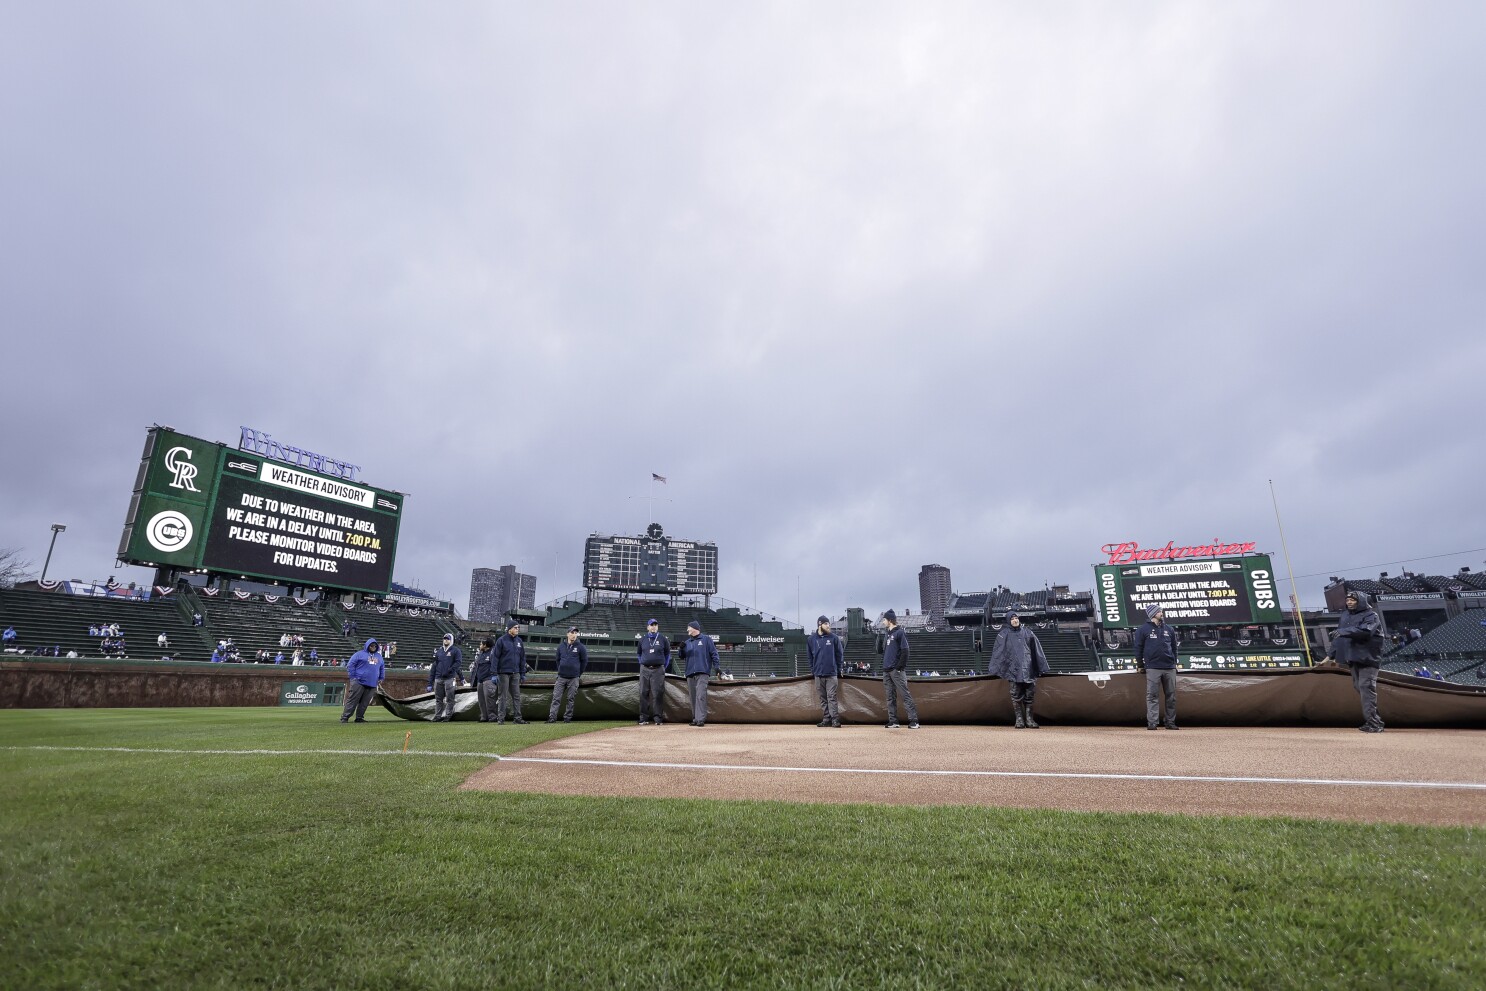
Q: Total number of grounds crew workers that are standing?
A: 12